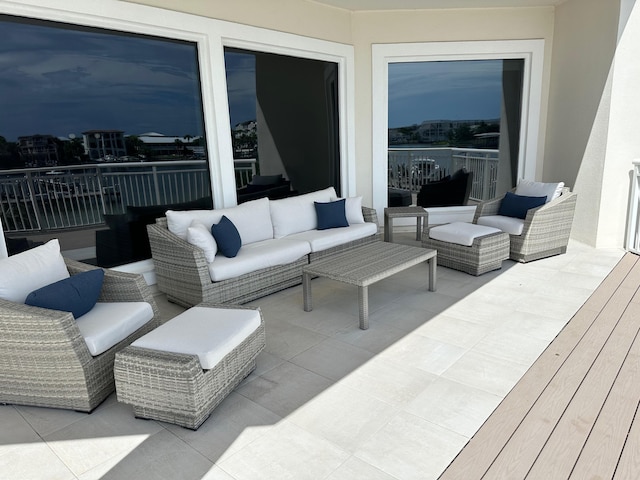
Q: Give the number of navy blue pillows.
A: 4